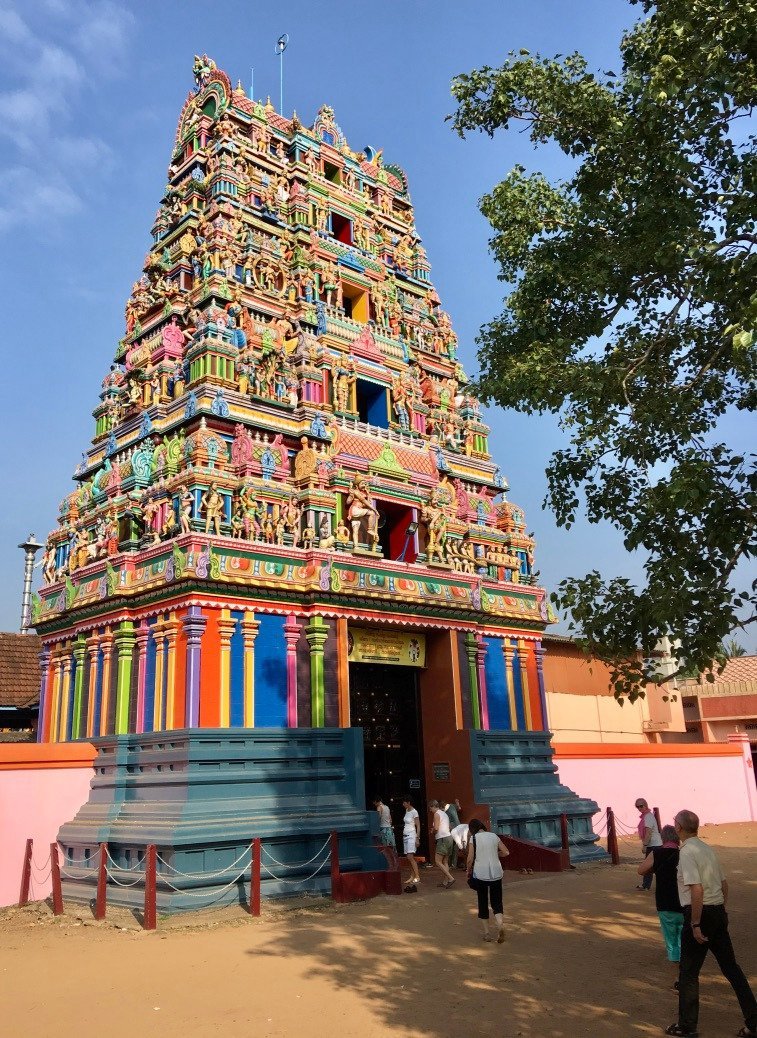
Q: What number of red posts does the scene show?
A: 10